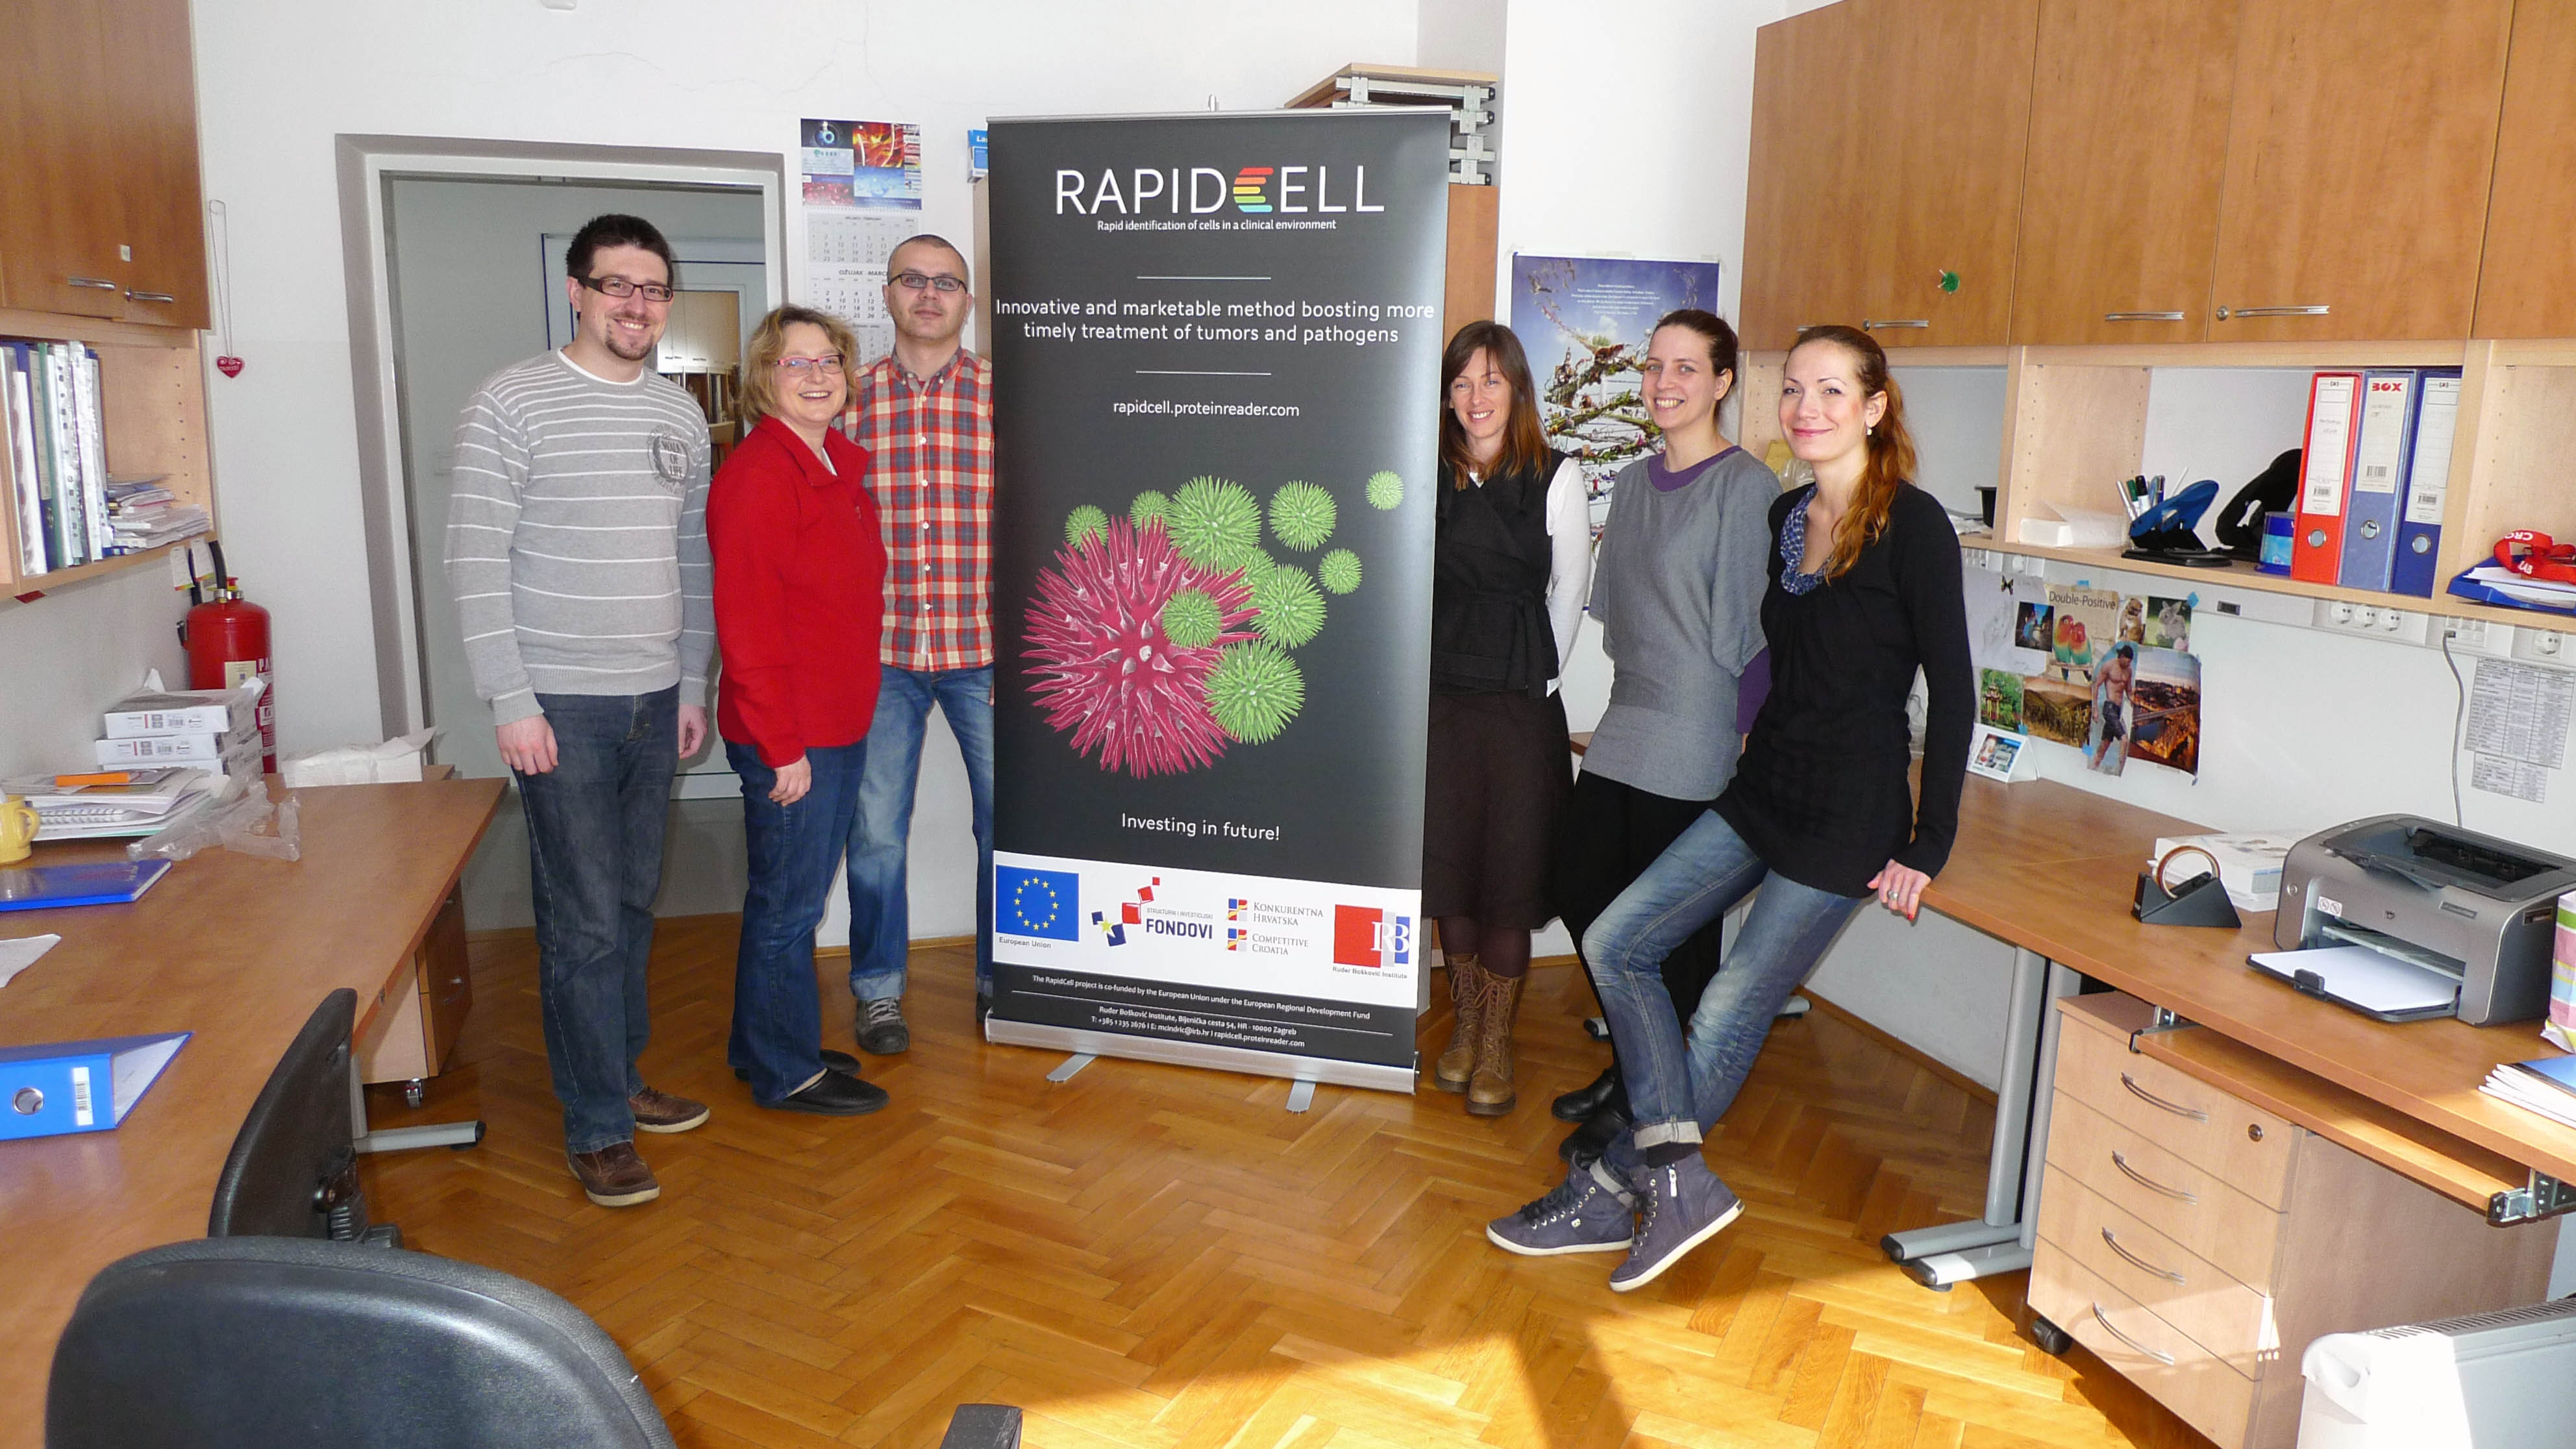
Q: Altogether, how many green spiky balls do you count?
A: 10